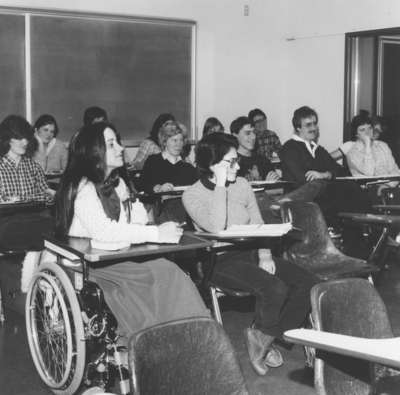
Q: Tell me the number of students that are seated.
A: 13